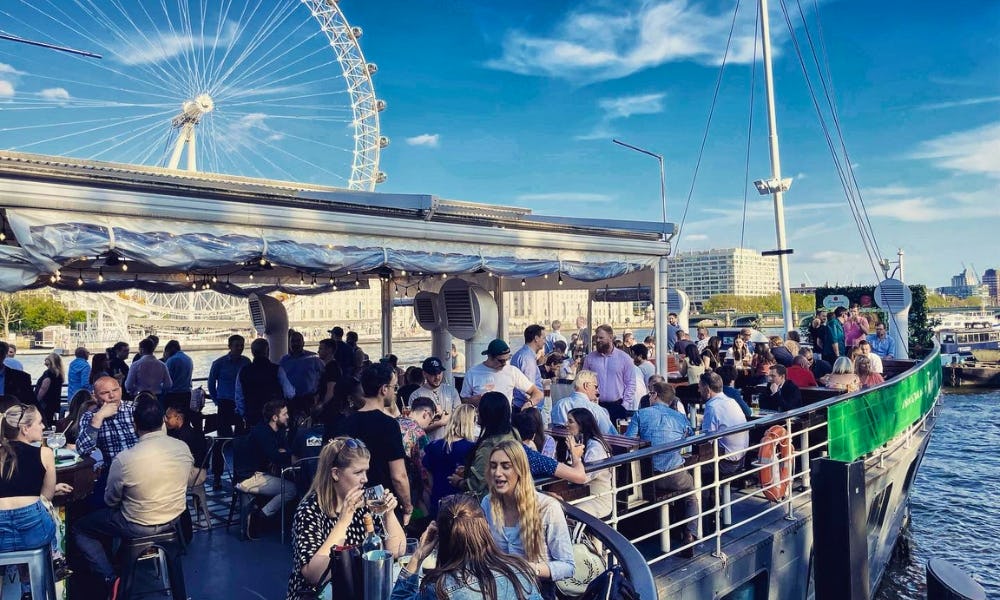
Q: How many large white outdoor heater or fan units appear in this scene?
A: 5